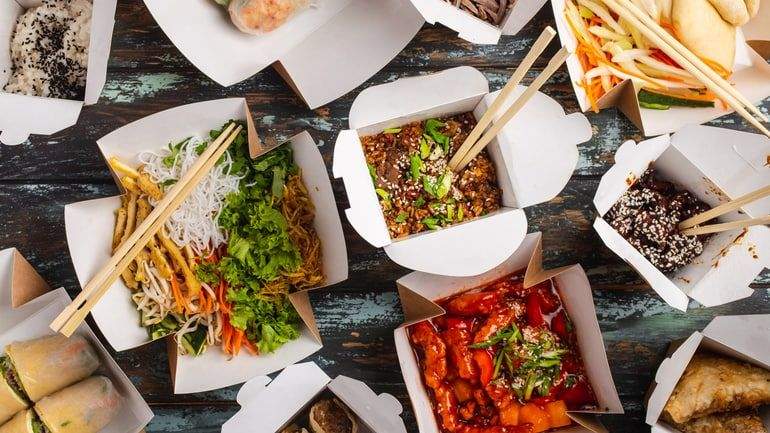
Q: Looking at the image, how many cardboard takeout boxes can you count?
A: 11